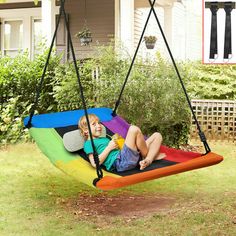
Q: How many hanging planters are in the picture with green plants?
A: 2